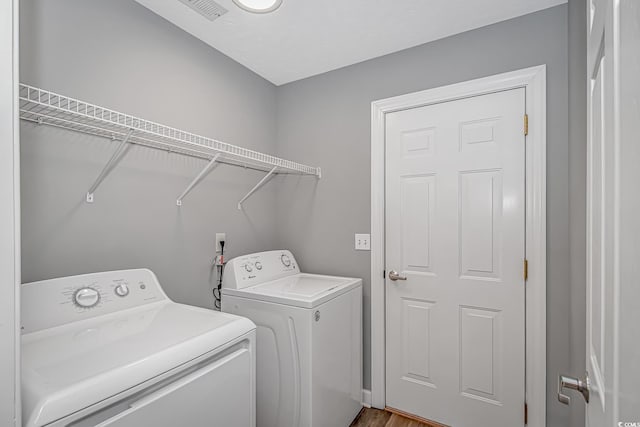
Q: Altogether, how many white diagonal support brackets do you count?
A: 3